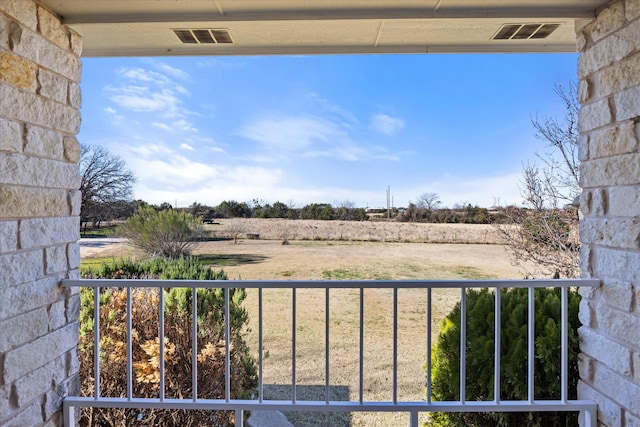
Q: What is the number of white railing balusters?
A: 15